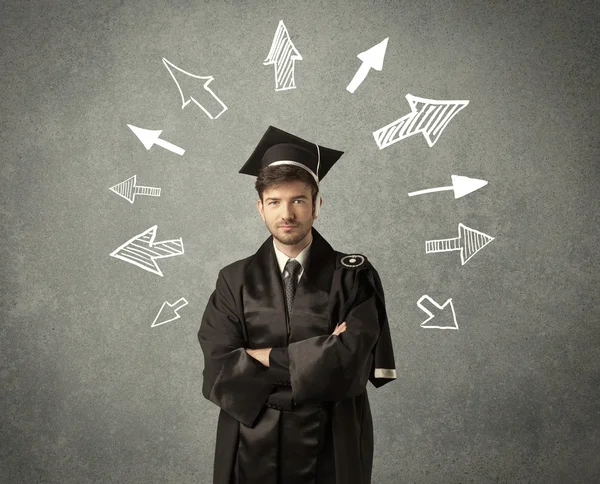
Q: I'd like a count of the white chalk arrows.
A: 11